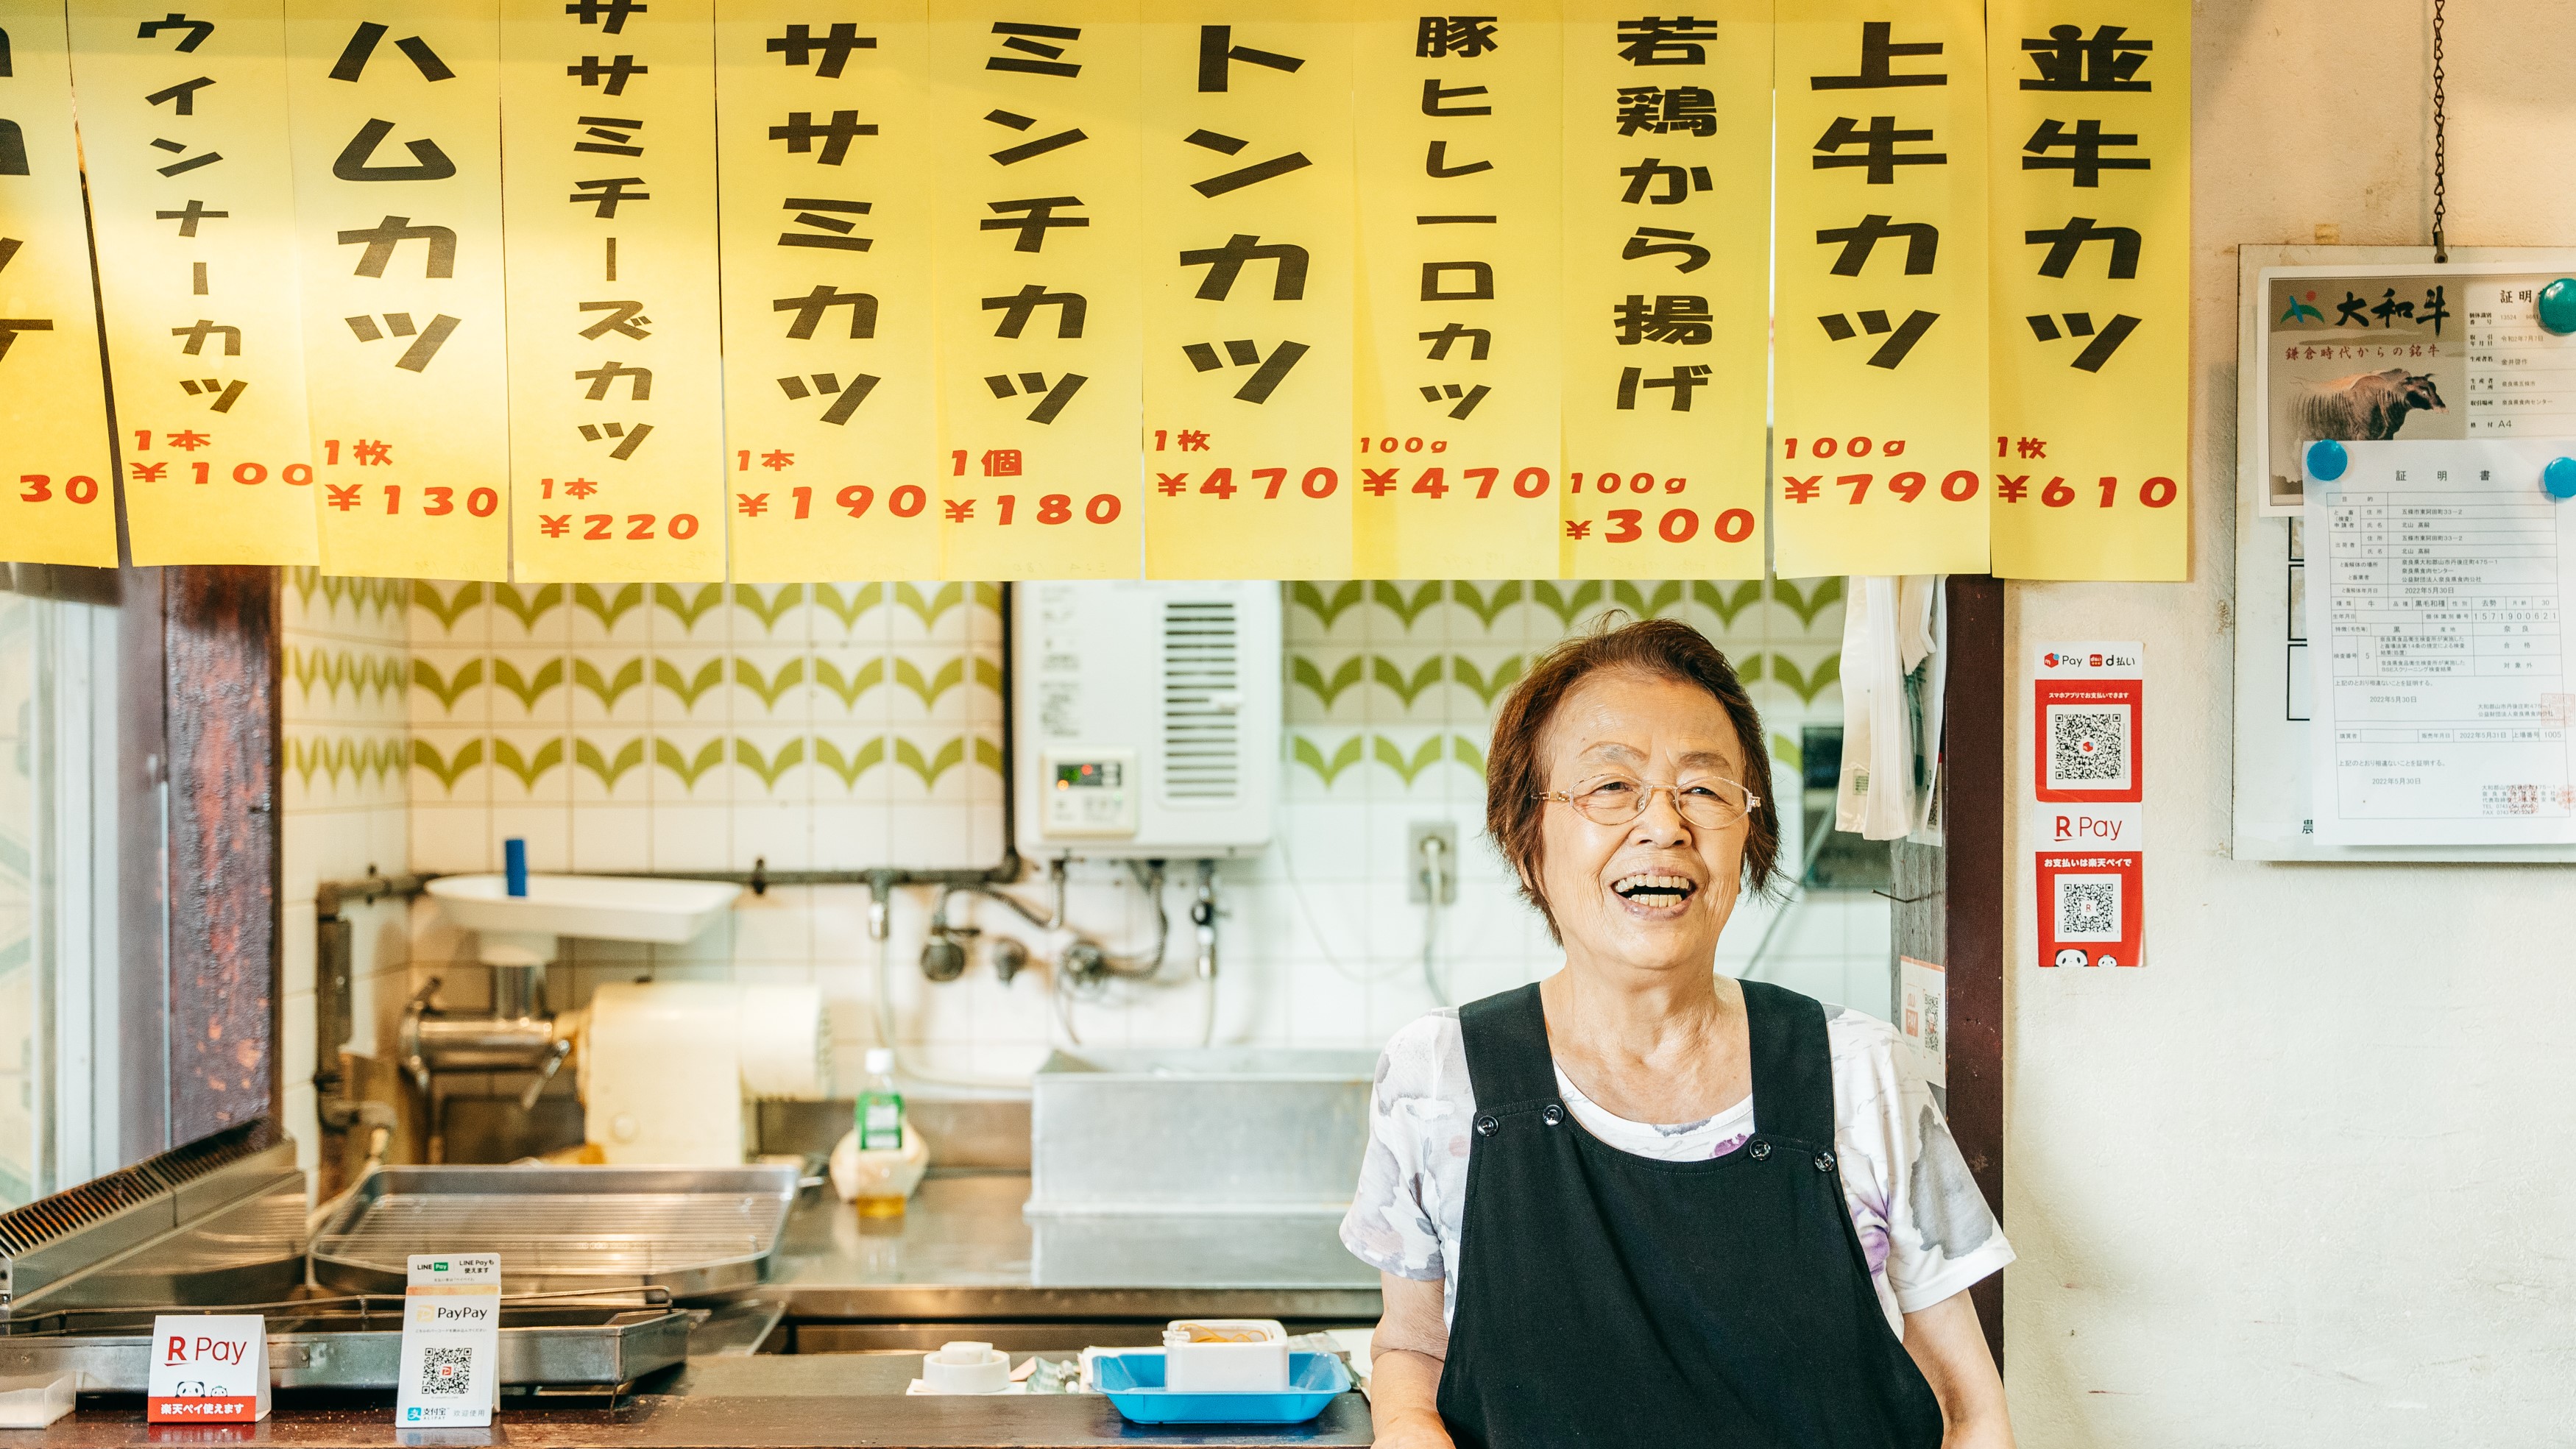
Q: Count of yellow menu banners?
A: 11